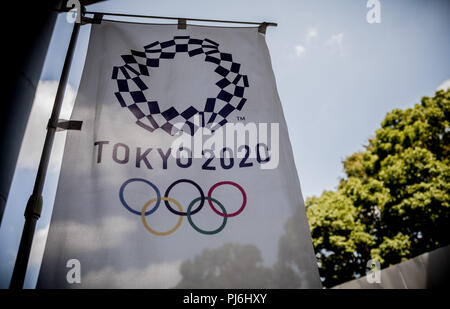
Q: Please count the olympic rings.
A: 5